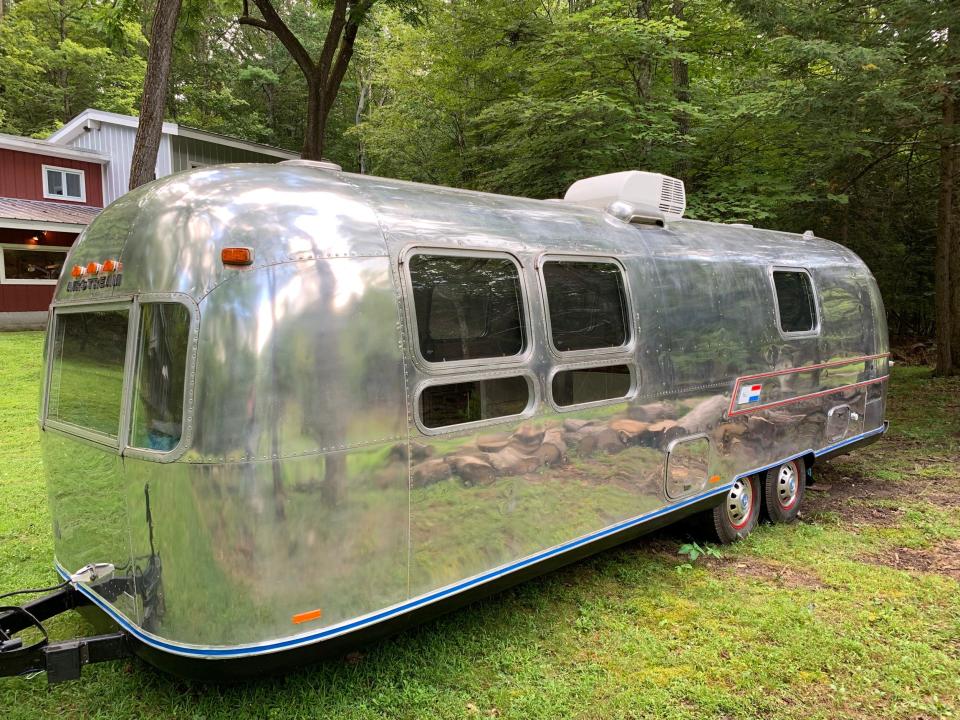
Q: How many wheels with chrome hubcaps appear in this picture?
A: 2